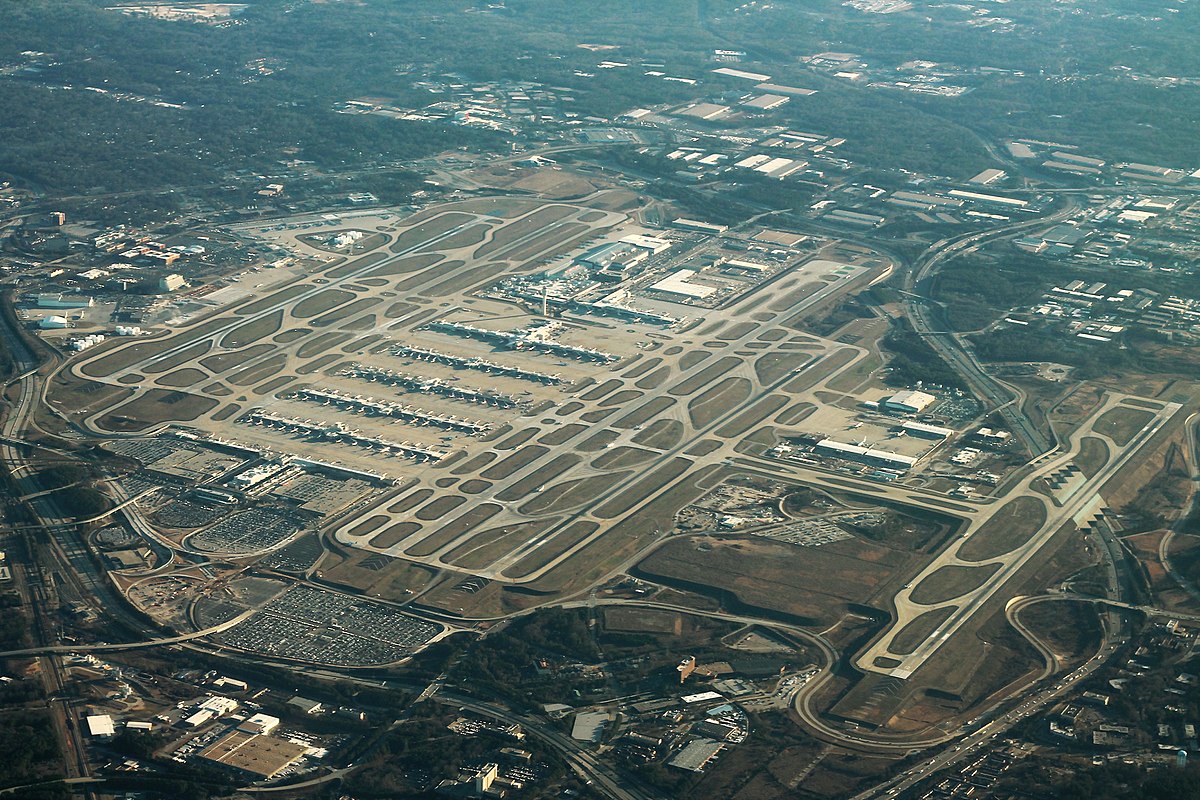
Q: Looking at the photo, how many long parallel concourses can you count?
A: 5